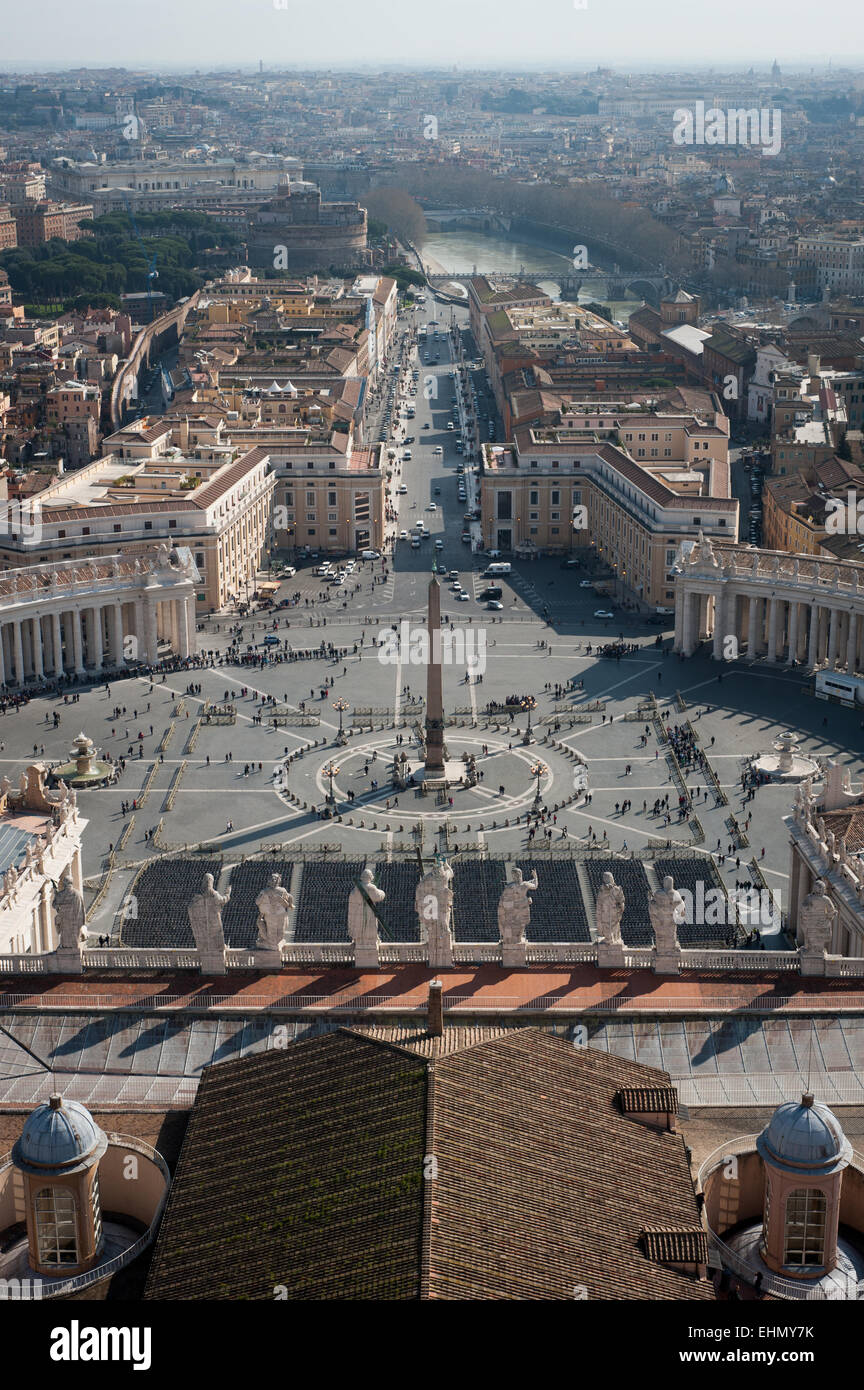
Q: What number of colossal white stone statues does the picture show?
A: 9